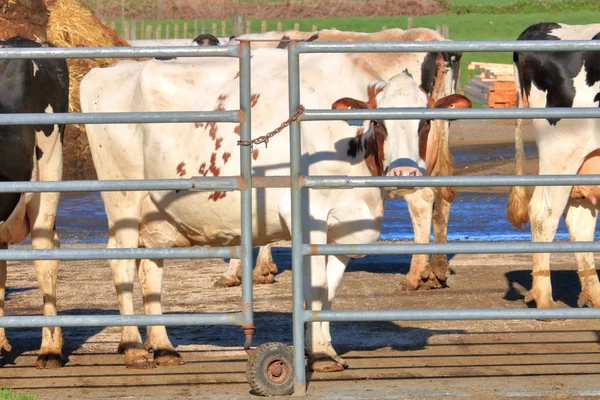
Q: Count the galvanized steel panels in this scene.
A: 2